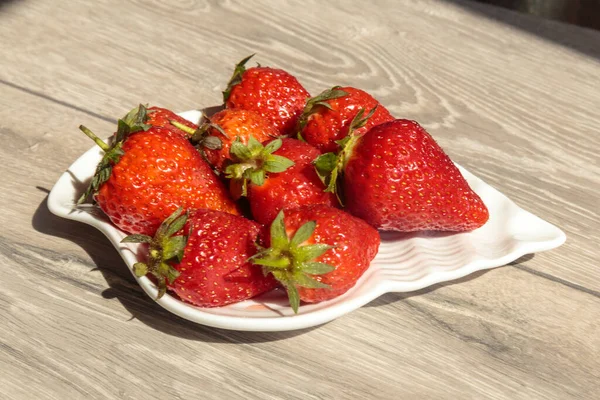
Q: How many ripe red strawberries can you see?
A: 9